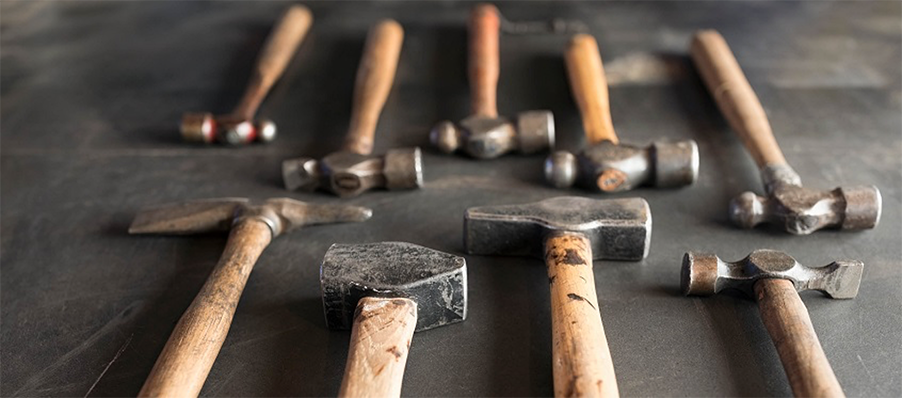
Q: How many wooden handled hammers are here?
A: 9